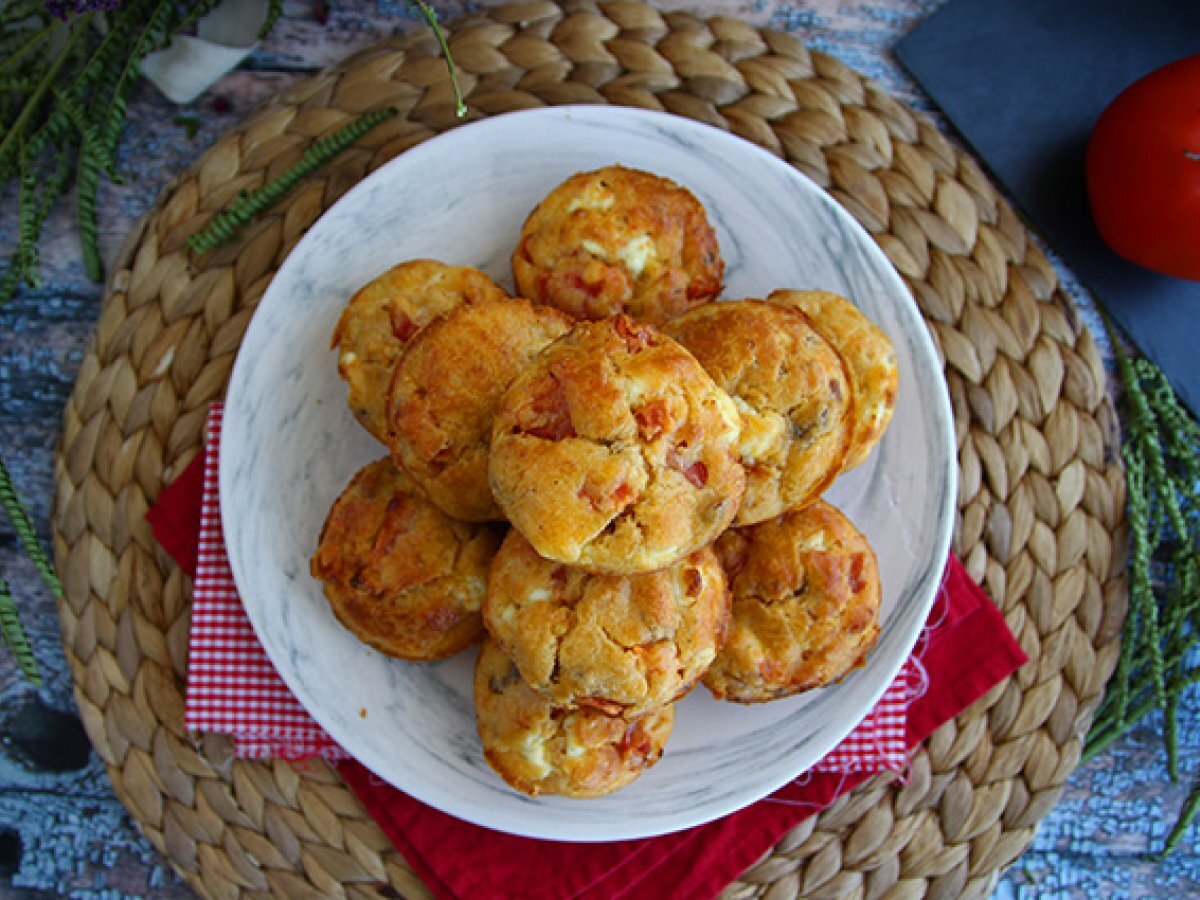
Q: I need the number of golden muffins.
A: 10